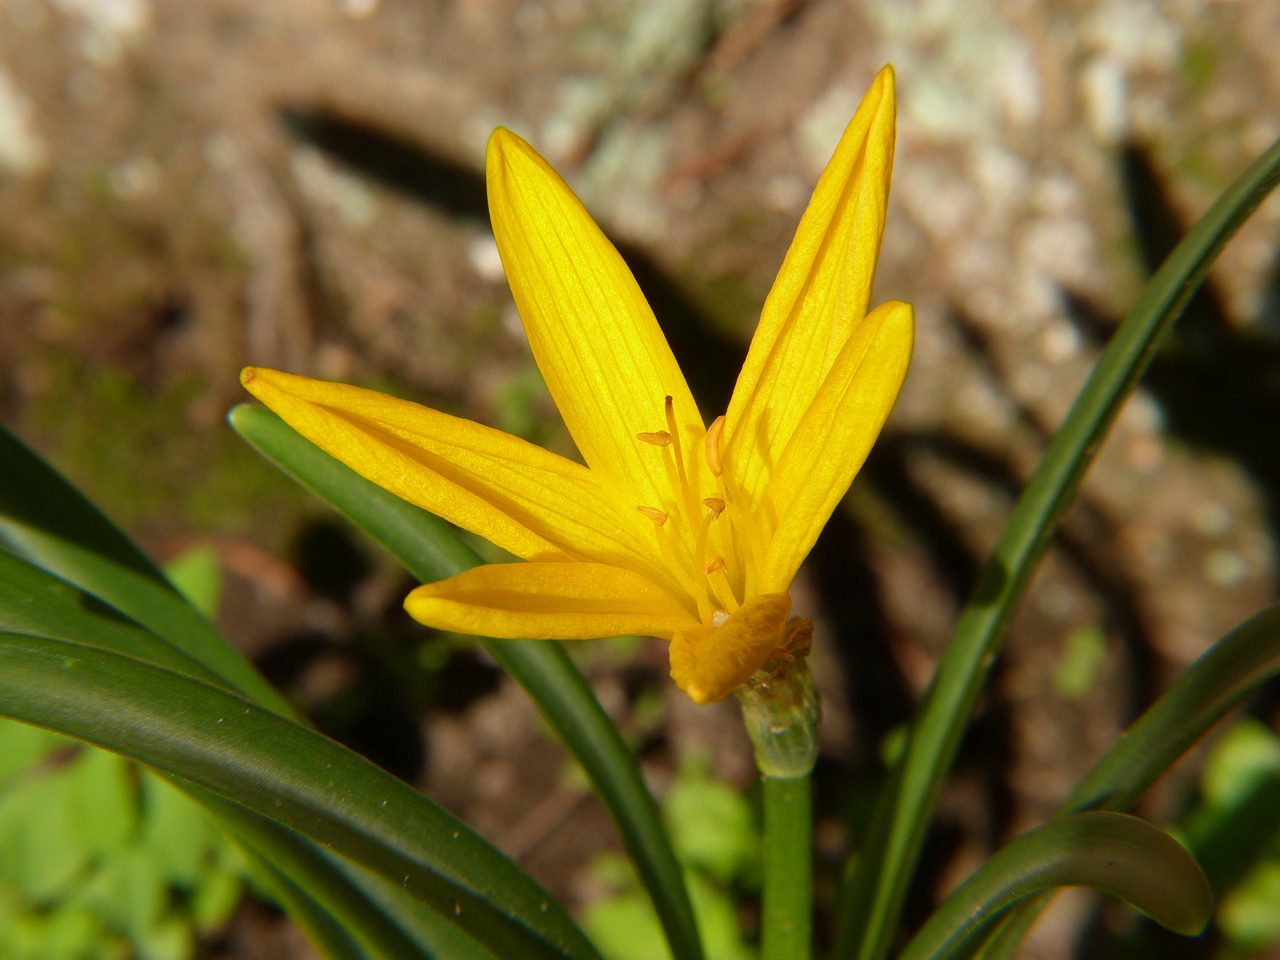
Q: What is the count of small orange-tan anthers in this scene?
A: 5